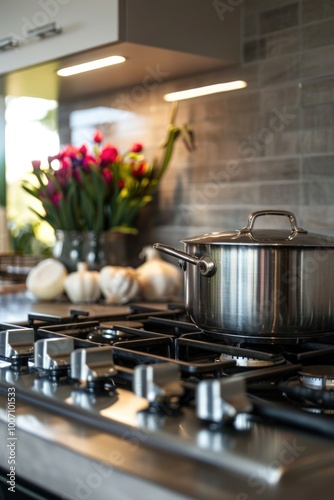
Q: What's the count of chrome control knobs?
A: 5